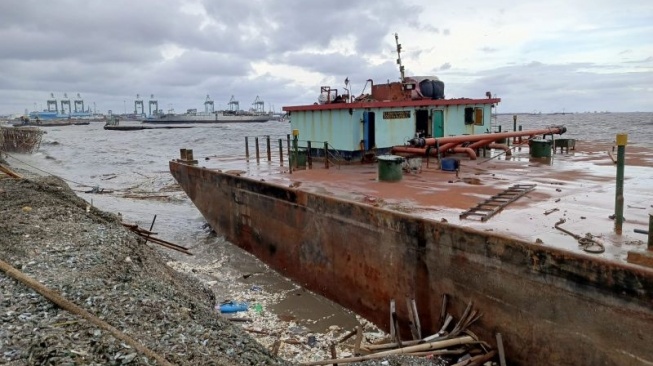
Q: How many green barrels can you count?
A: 3